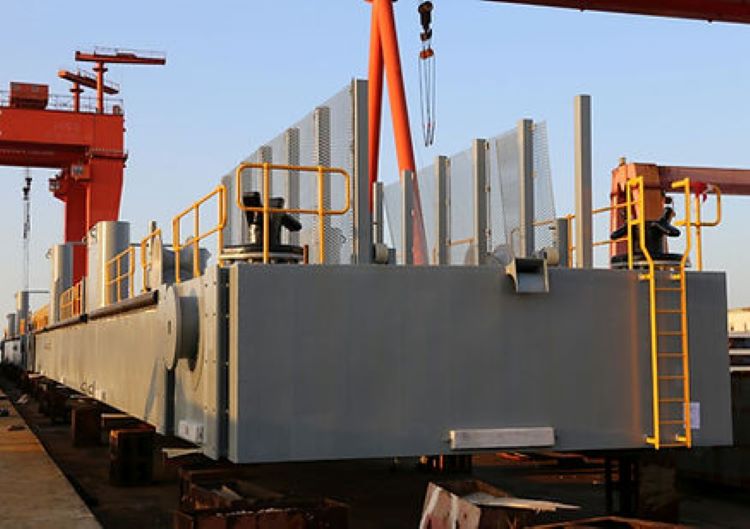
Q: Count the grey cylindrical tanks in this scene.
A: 4